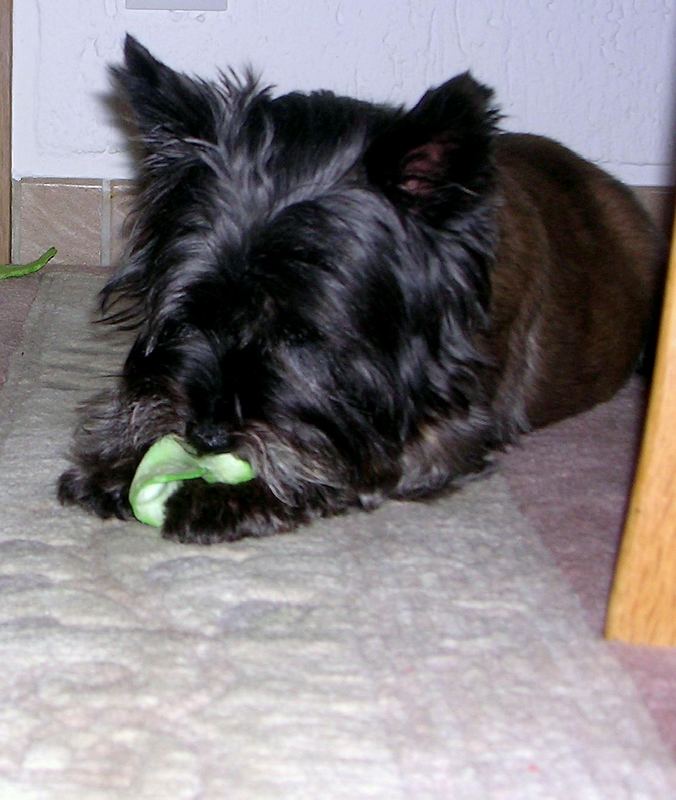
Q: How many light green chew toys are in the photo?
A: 1